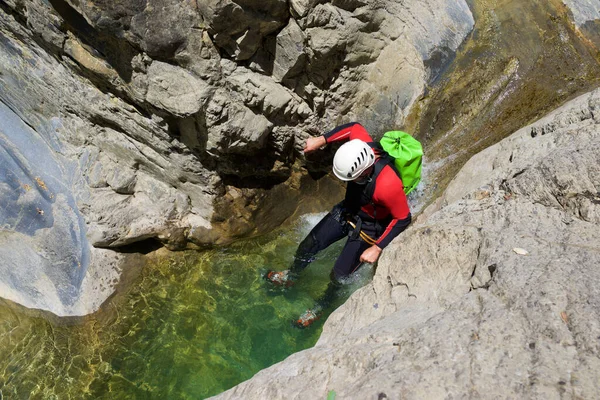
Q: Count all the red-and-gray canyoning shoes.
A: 2